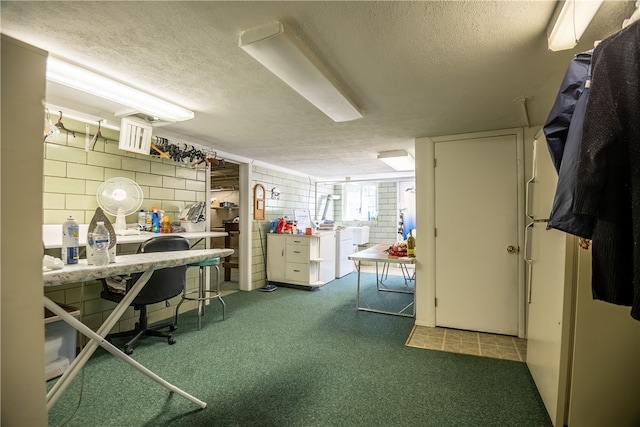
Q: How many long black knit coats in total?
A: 1